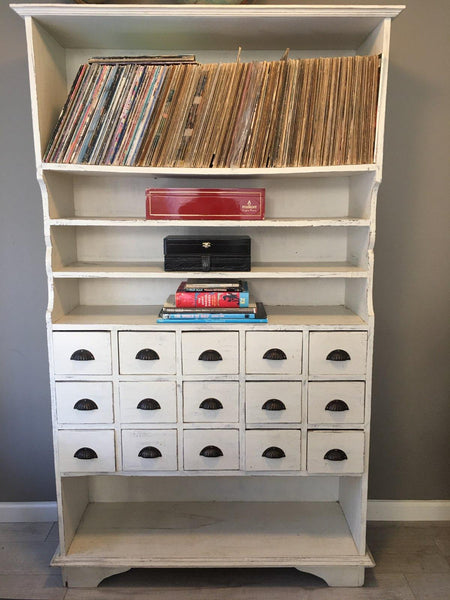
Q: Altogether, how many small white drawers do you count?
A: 15